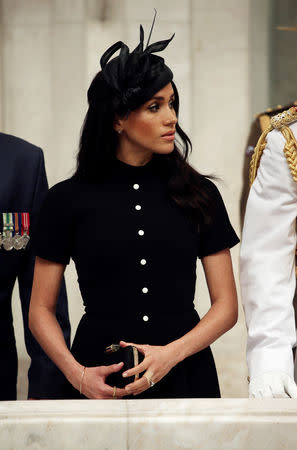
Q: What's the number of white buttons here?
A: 6